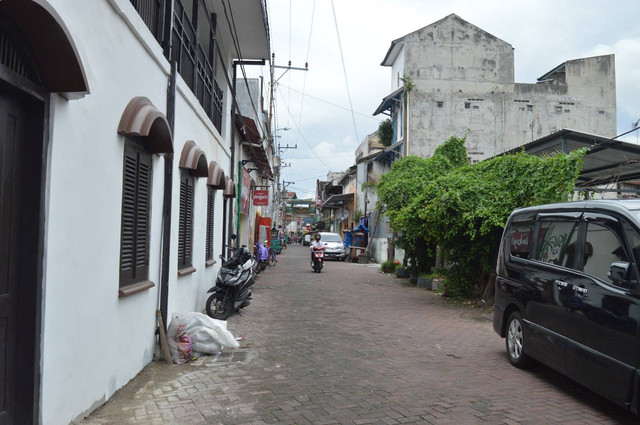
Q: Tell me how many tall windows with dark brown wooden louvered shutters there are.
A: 3